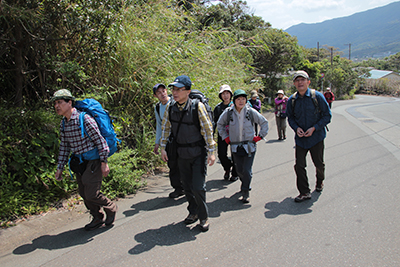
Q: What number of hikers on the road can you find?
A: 9